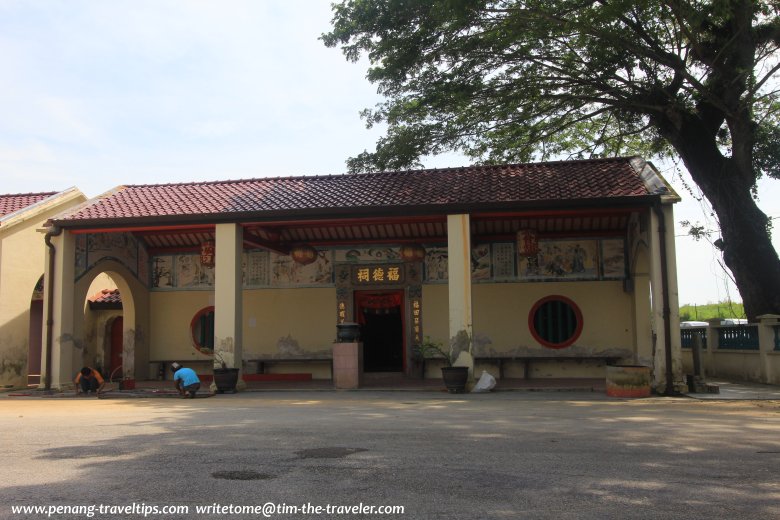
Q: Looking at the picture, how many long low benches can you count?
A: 2